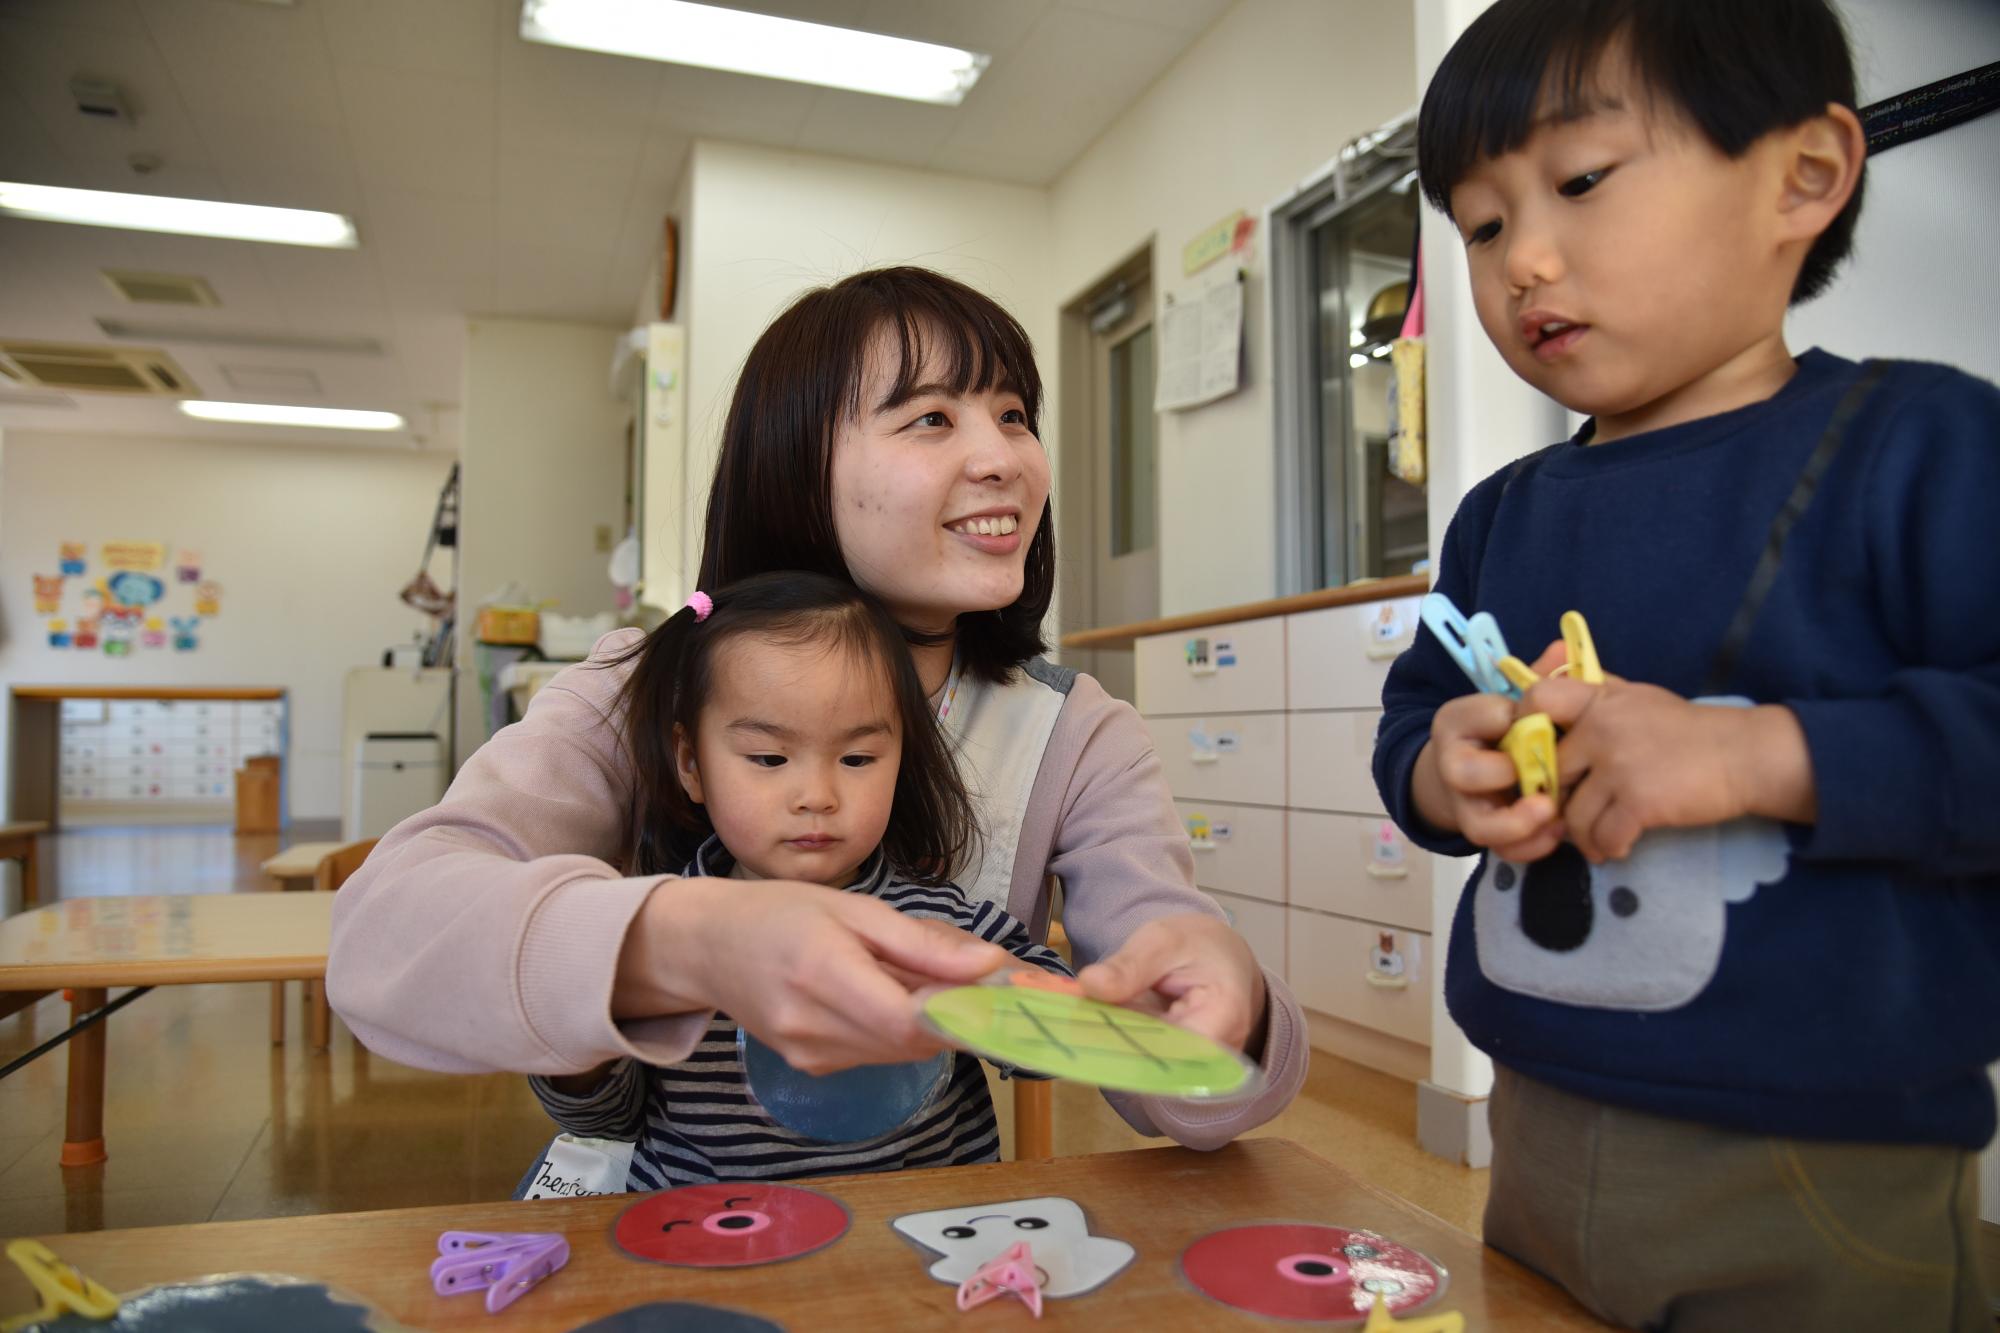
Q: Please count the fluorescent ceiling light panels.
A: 3